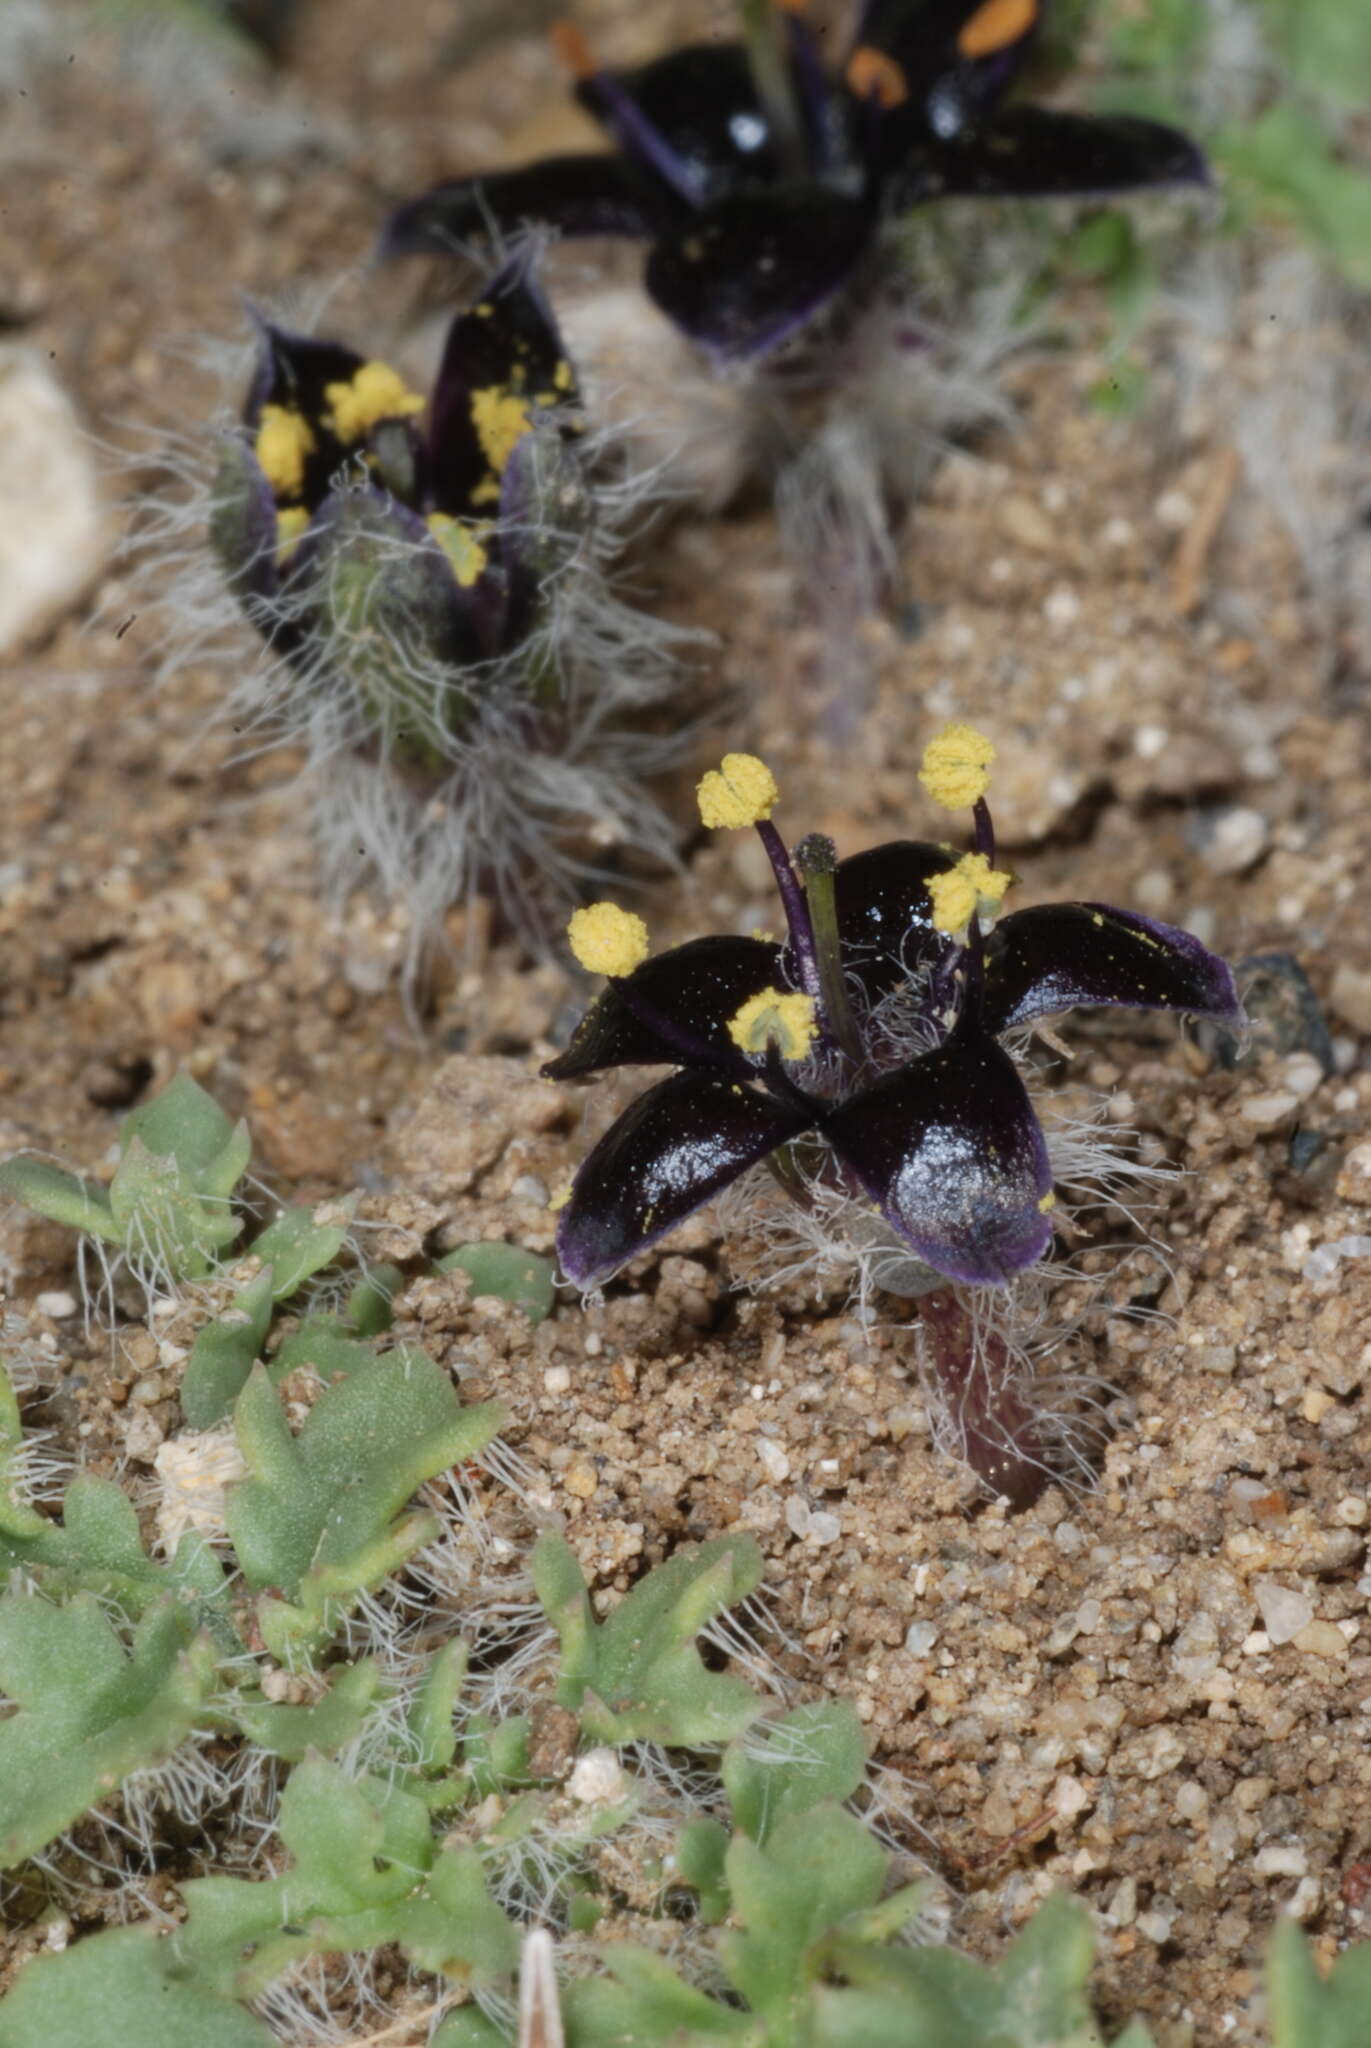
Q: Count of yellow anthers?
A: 10